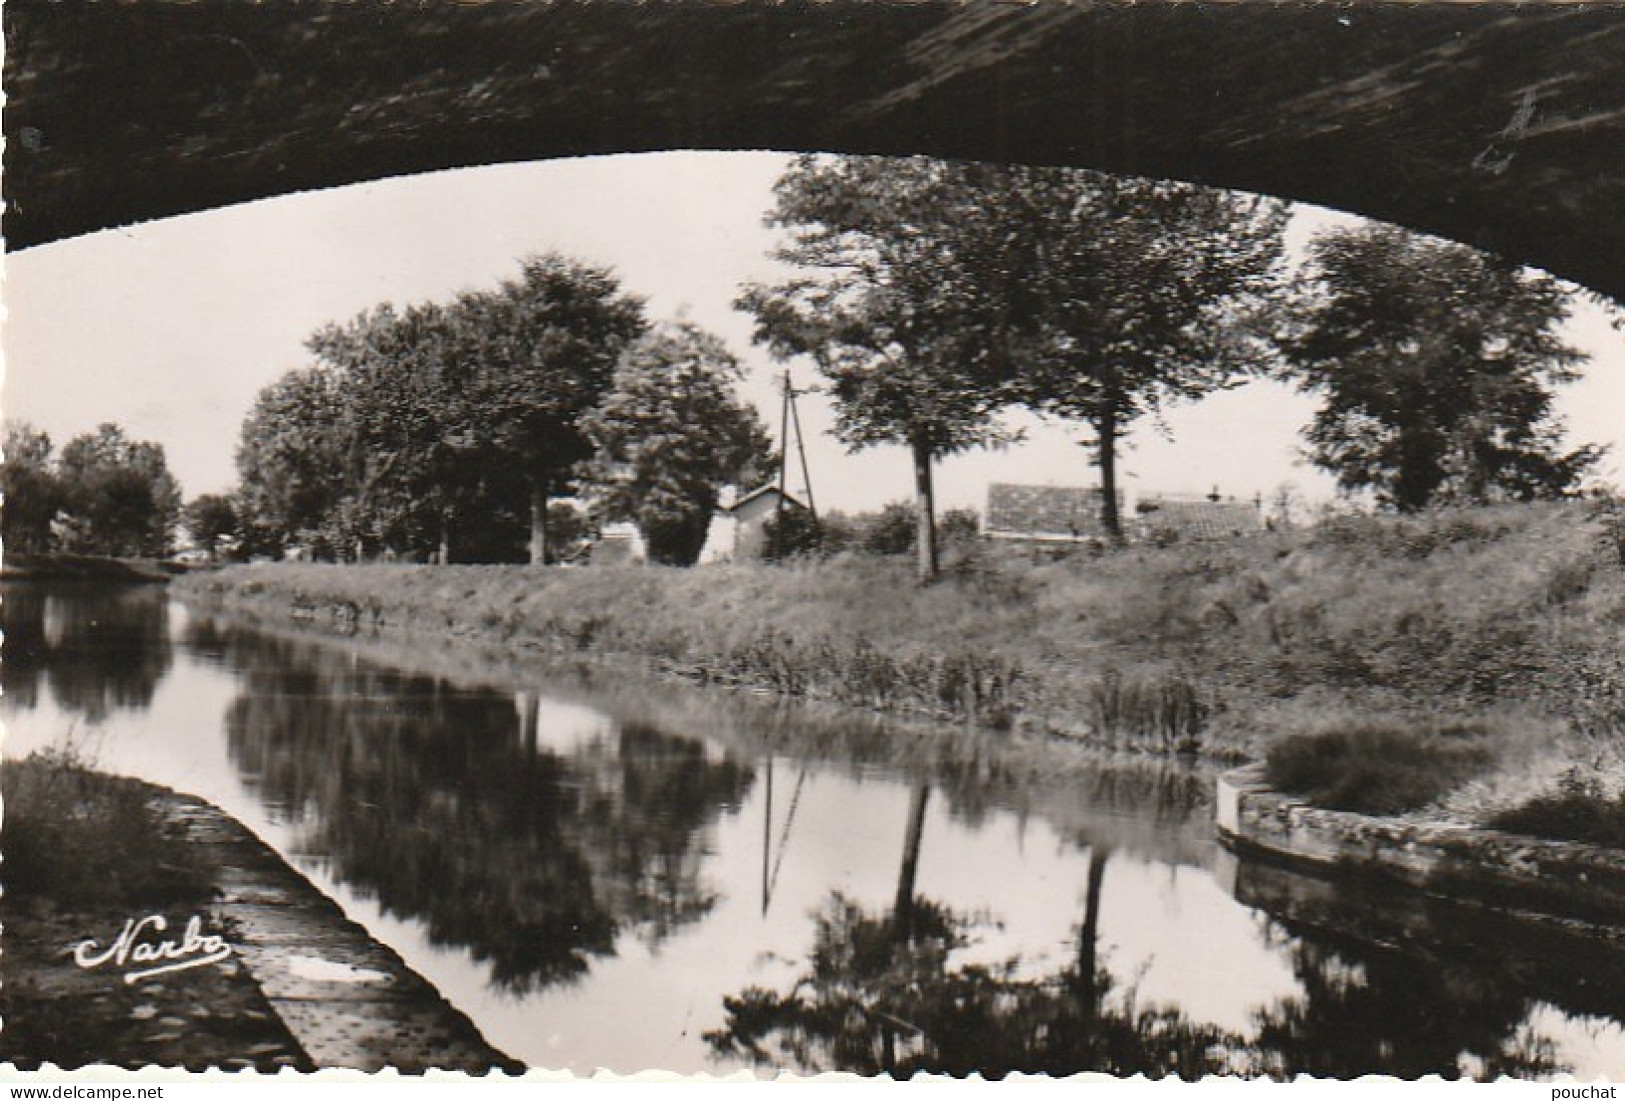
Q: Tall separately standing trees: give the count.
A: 3